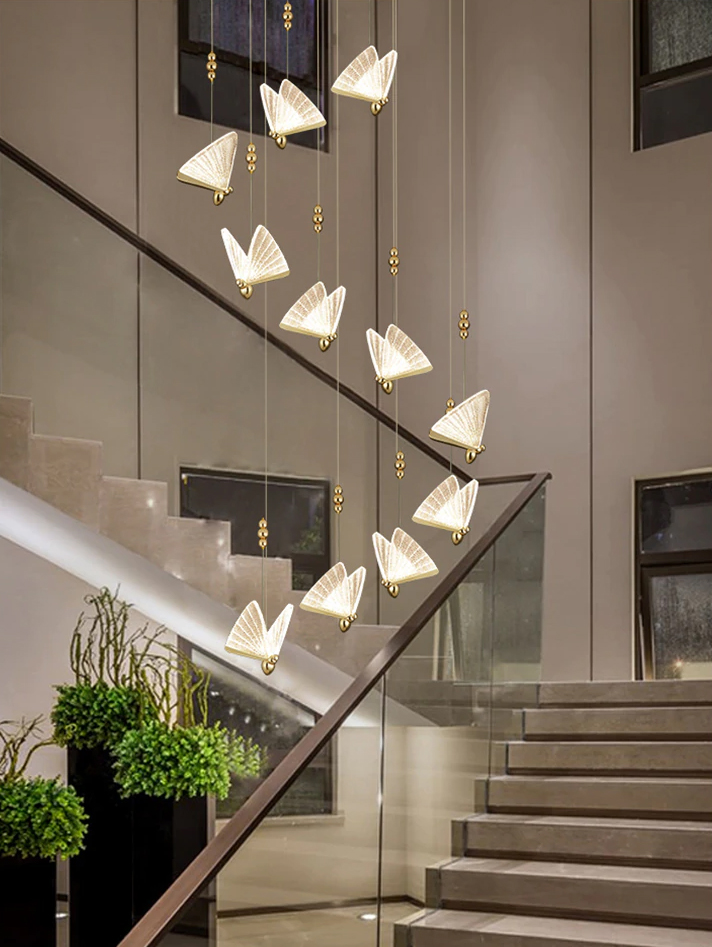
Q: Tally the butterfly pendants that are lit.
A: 11